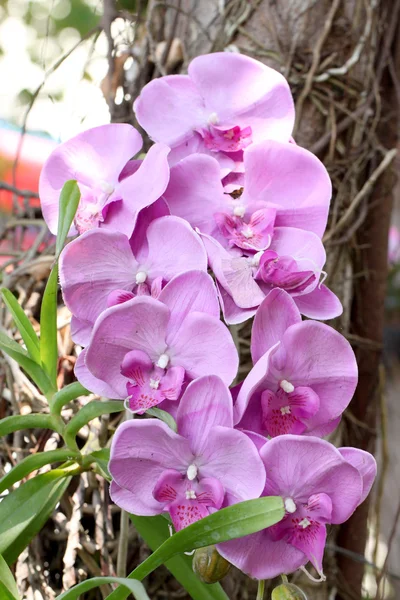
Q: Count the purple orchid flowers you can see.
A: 9